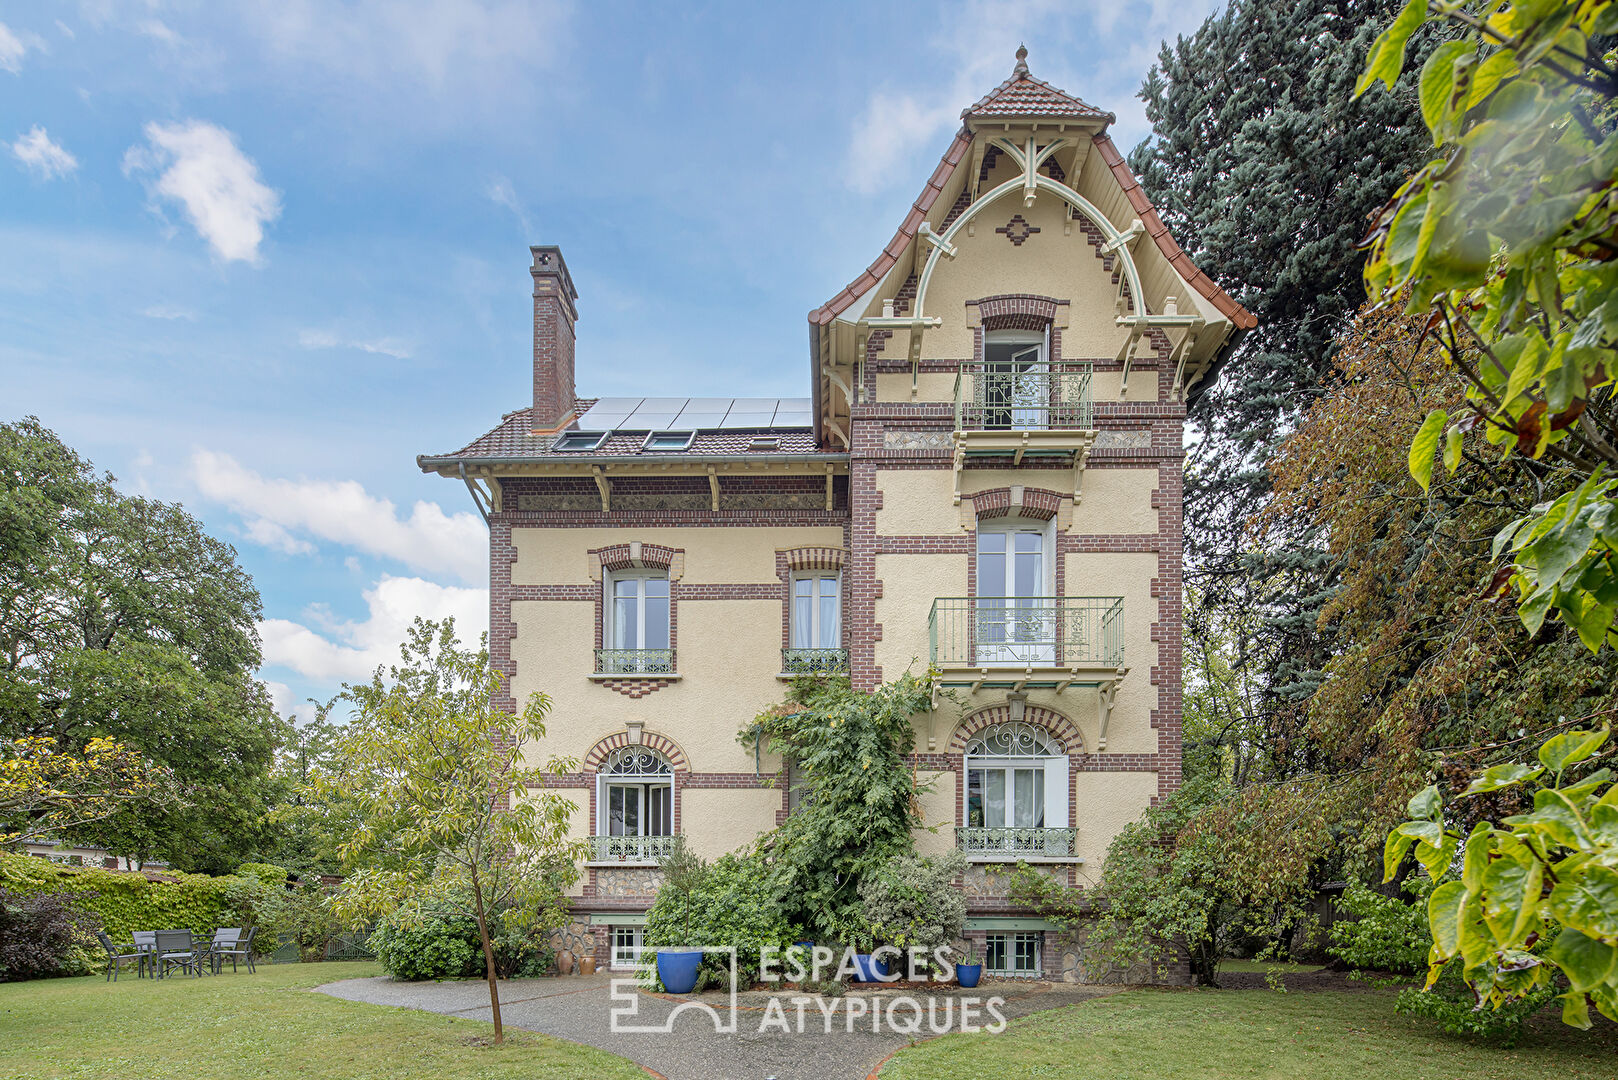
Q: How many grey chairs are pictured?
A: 5